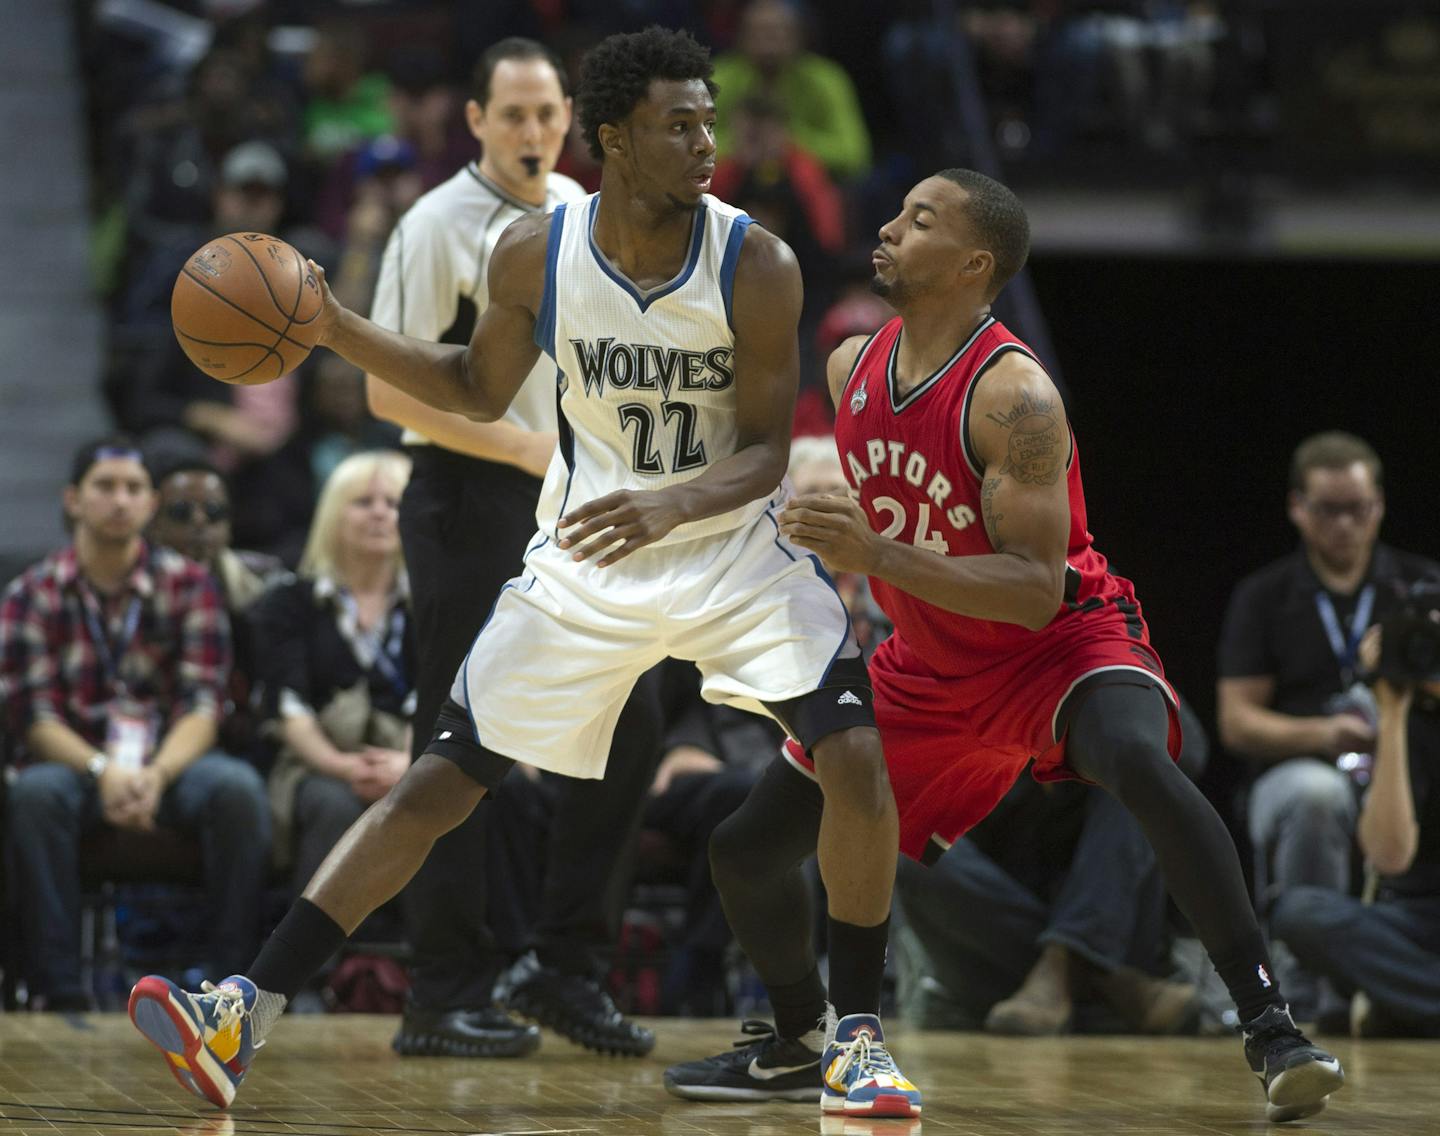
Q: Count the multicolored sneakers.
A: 2